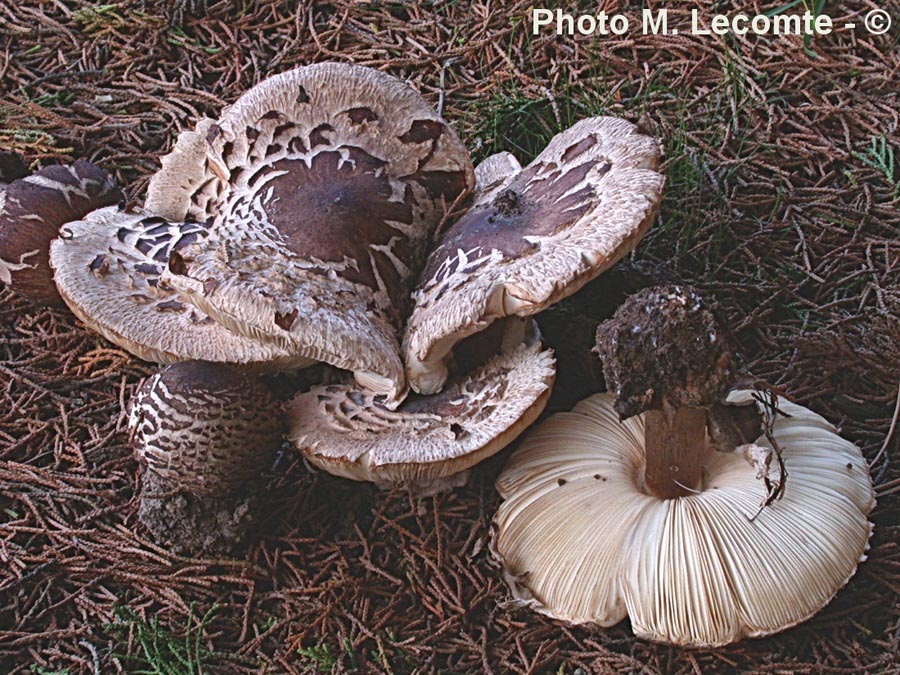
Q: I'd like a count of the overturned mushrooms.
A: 1